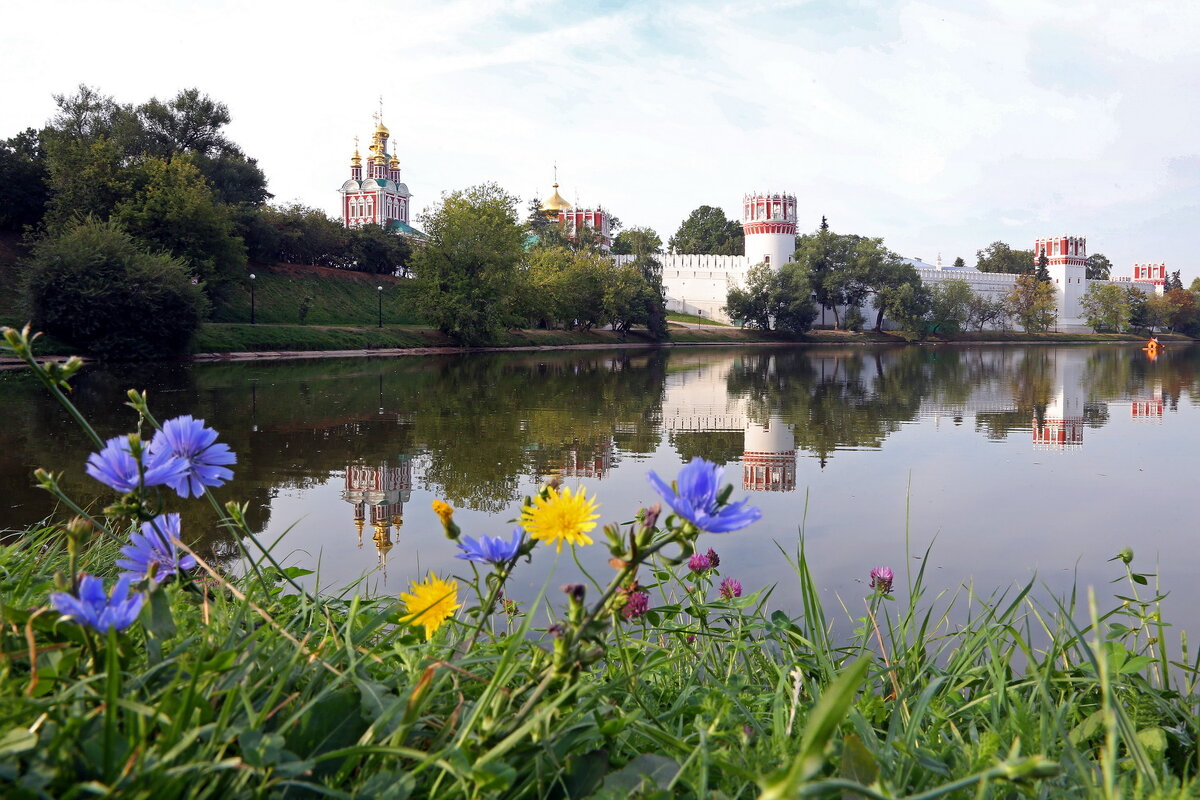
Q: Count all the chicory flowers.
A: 6